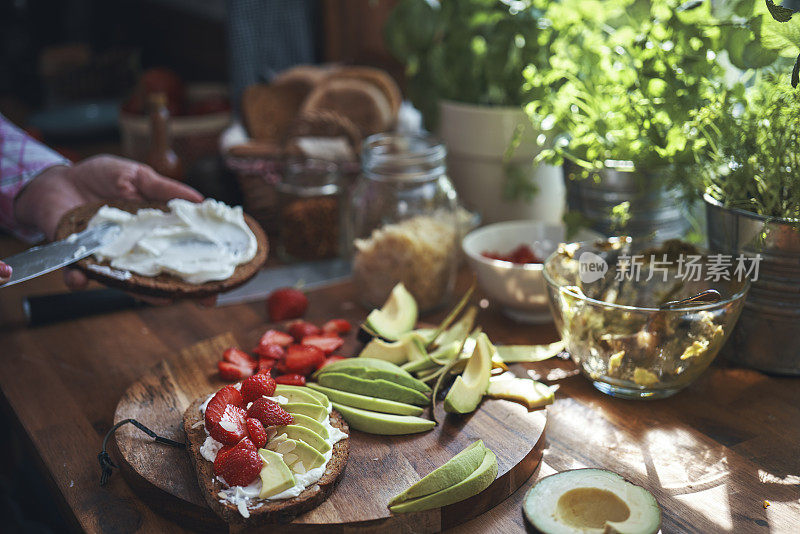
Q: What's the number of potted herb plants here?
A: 3